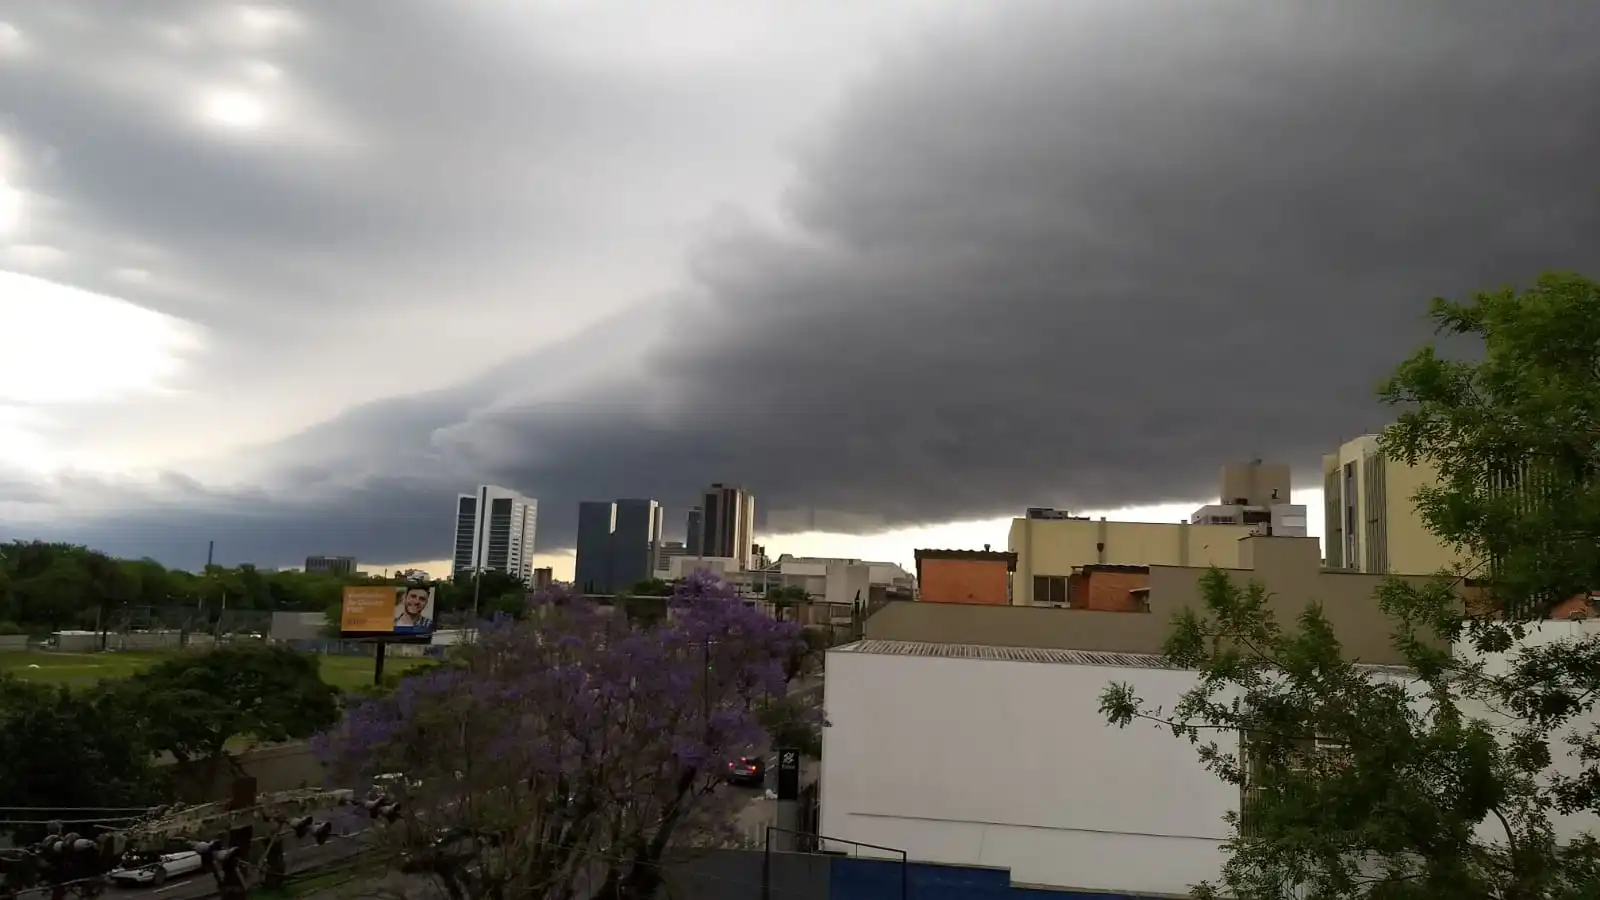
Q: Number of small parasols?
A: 0